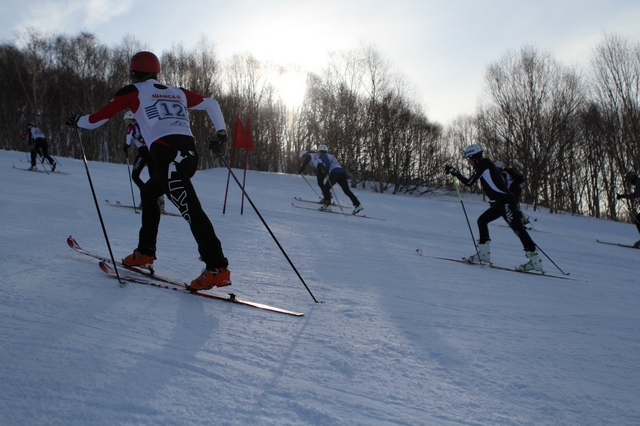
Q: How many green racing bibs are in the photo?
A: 0